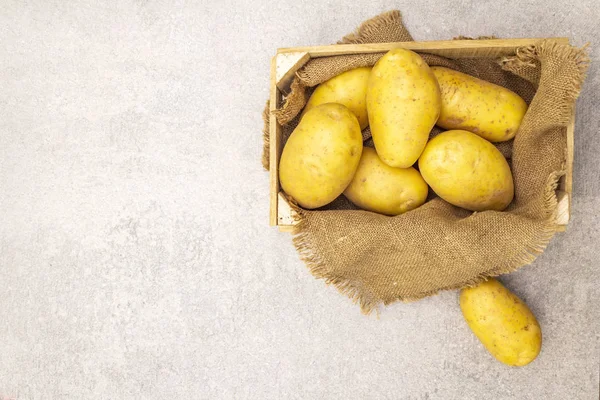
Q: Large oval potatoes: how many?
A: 7